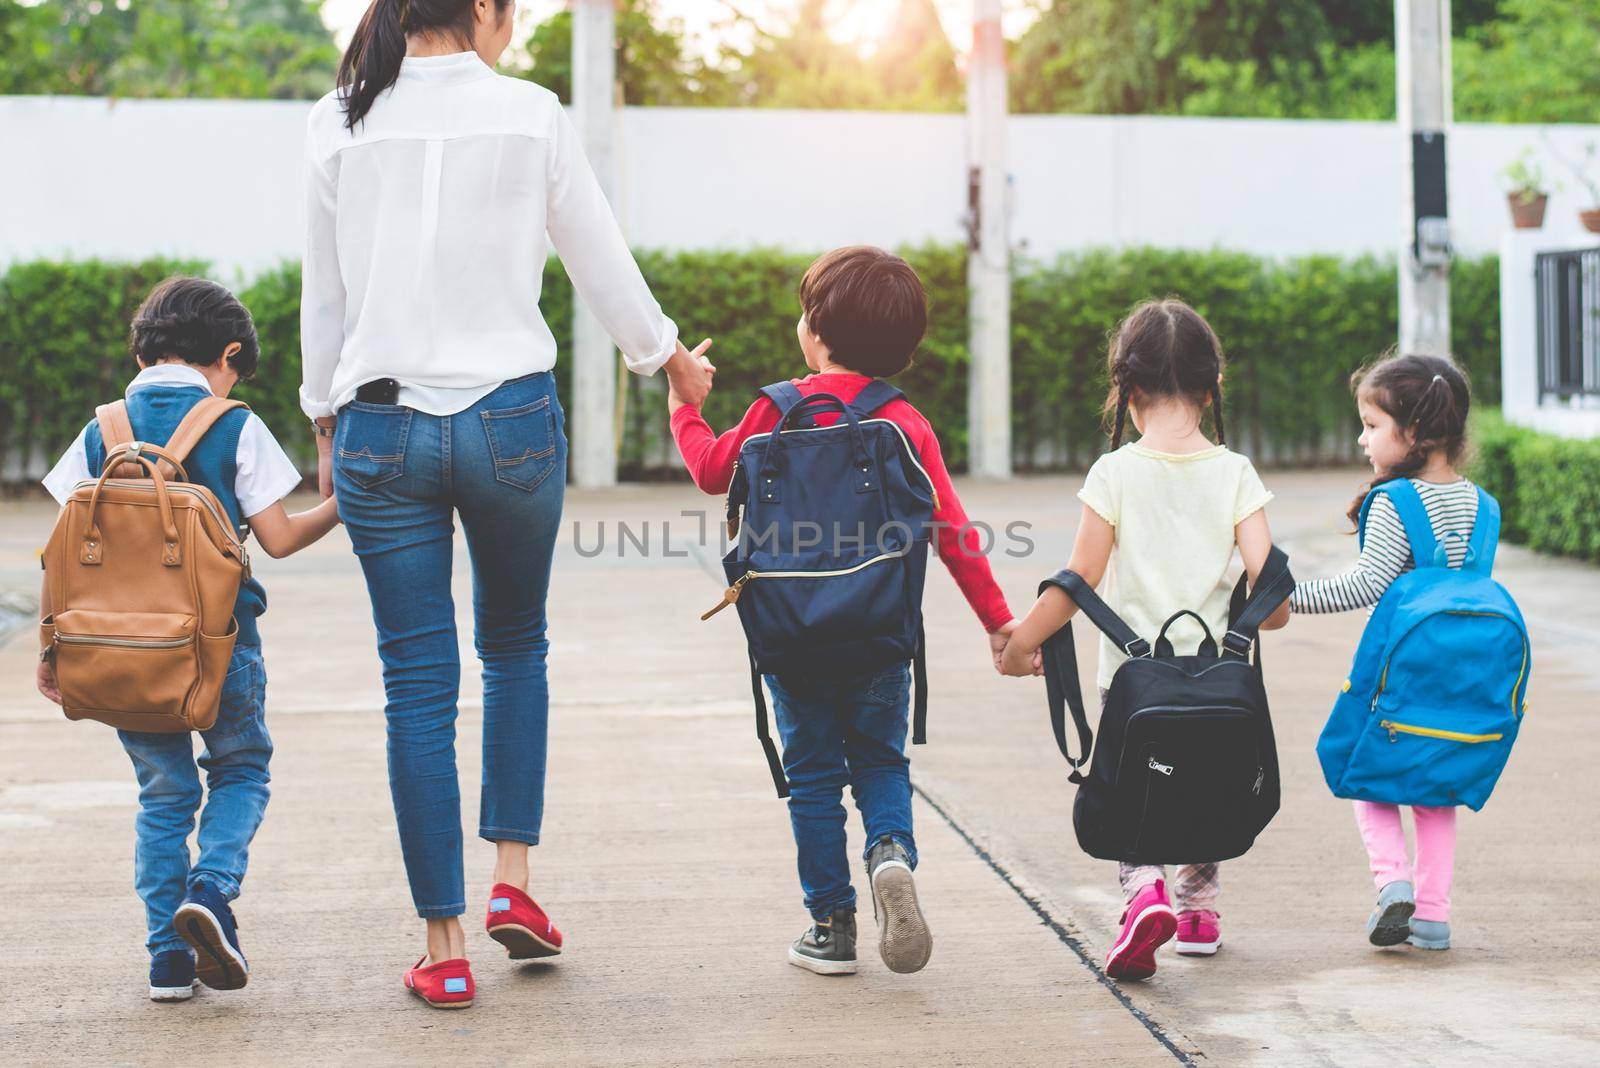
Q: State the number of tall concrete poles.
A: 3